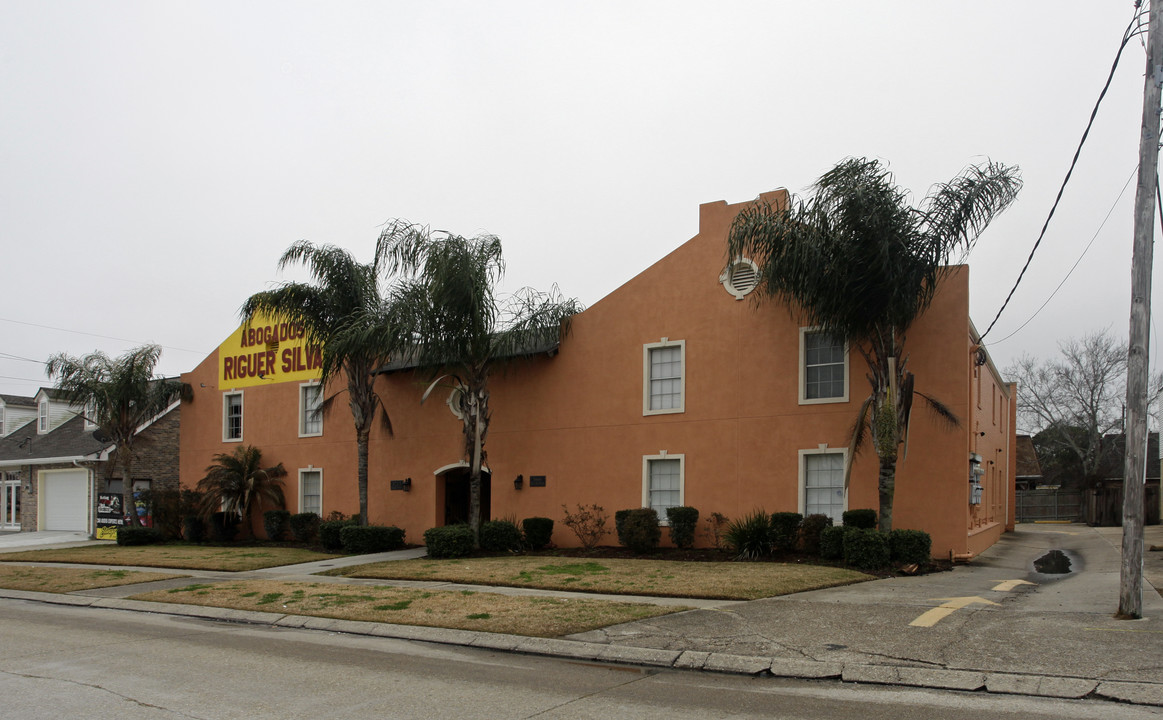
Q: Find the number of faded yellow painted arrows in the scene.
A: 2